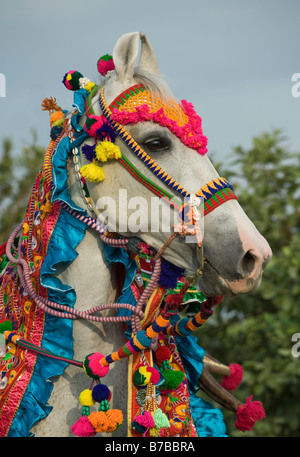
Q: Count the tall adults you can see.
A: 0